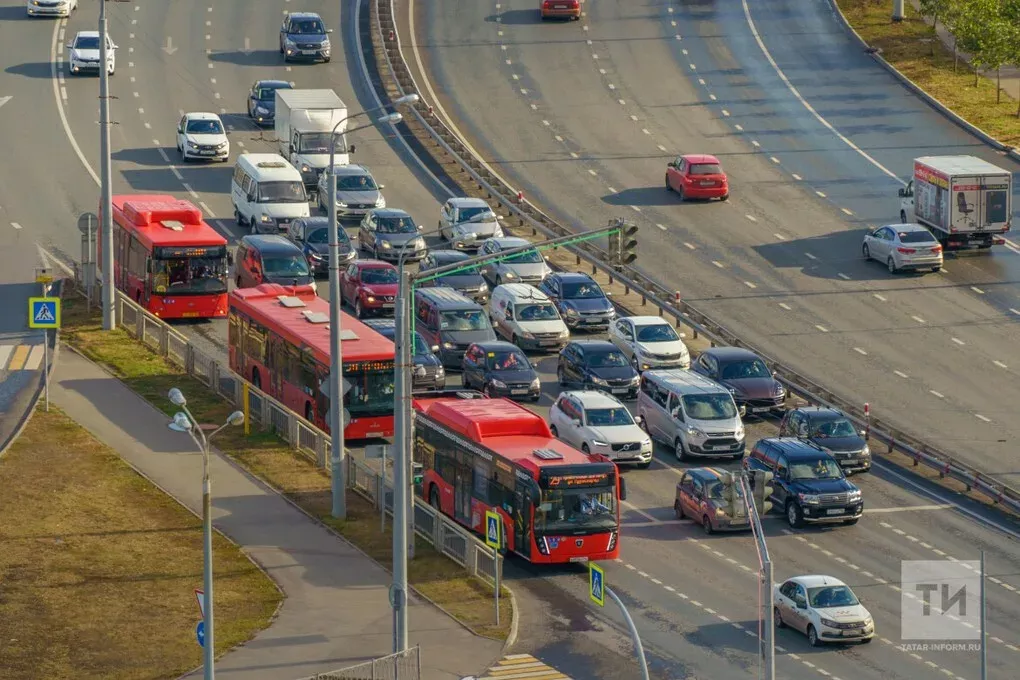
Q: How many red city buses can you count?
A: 3